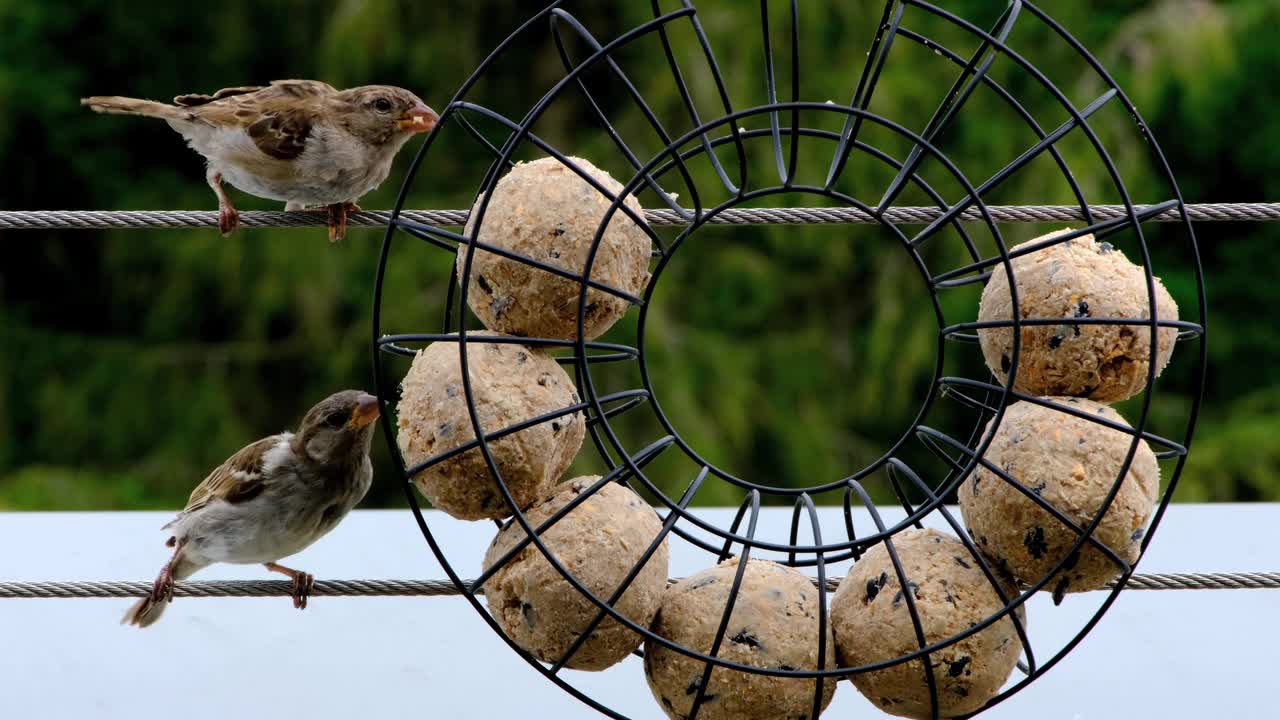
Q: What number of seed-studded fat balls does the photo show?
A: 7